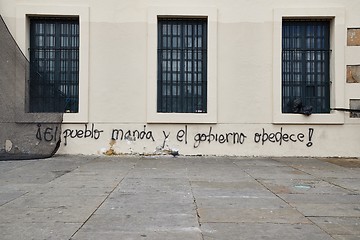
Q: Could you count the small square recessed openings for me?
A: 3